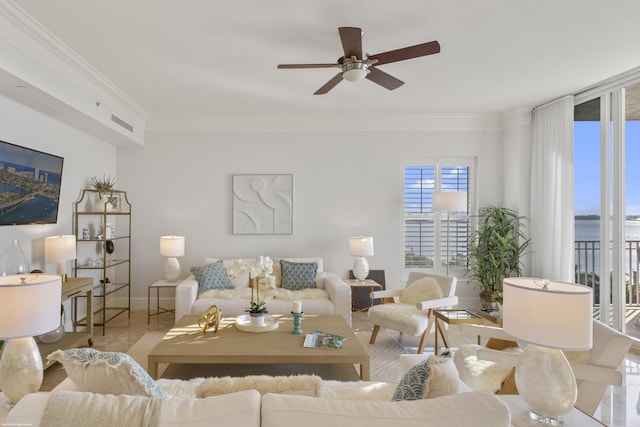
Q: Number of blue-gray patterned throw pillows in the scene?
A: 4